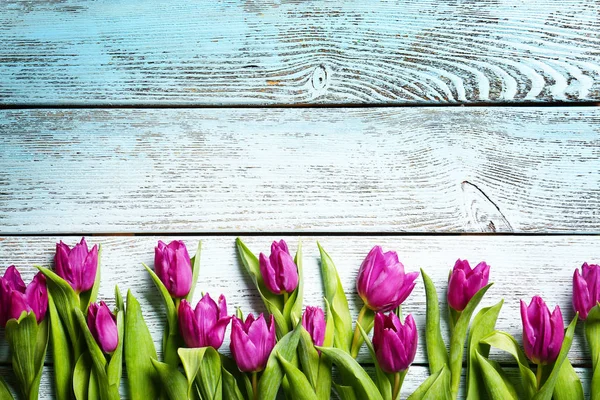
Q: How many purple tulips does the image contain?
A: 13